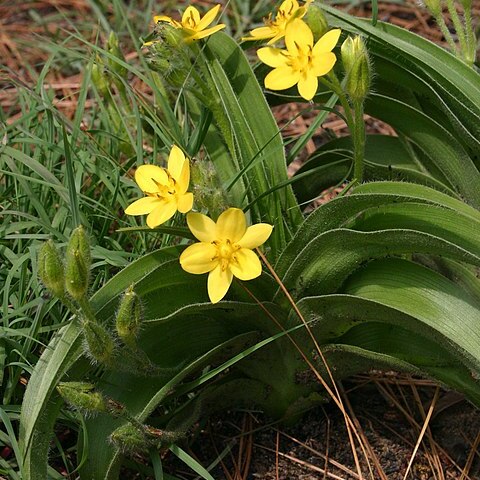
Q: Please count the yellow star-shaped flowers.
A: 5